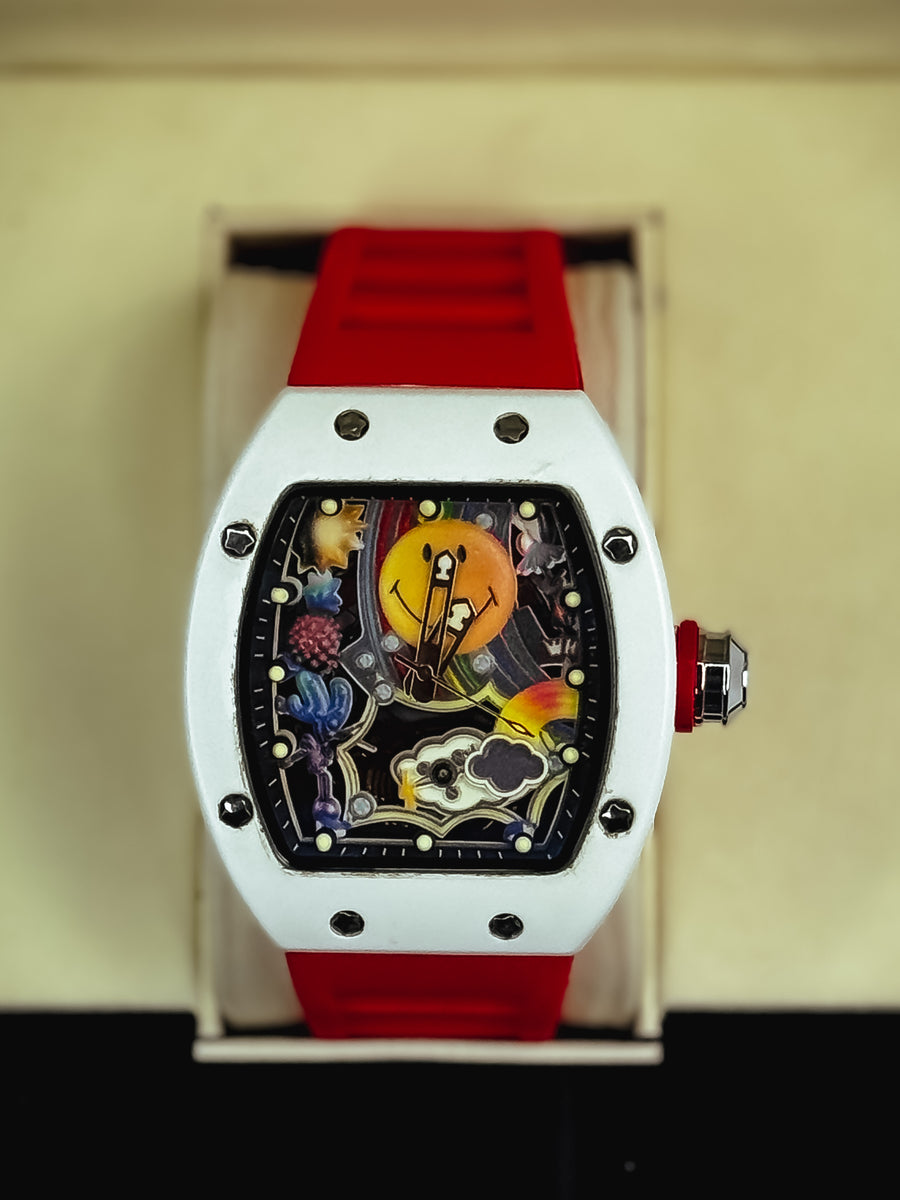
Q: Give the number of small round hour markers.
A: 12